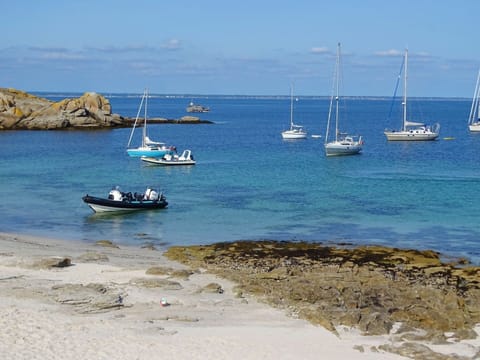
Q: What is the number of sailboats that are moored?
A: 5